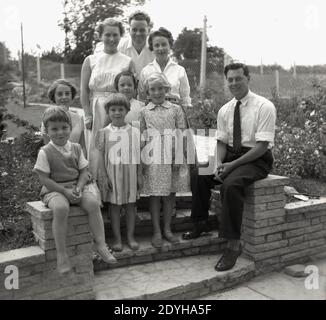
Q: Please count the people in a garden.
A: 9